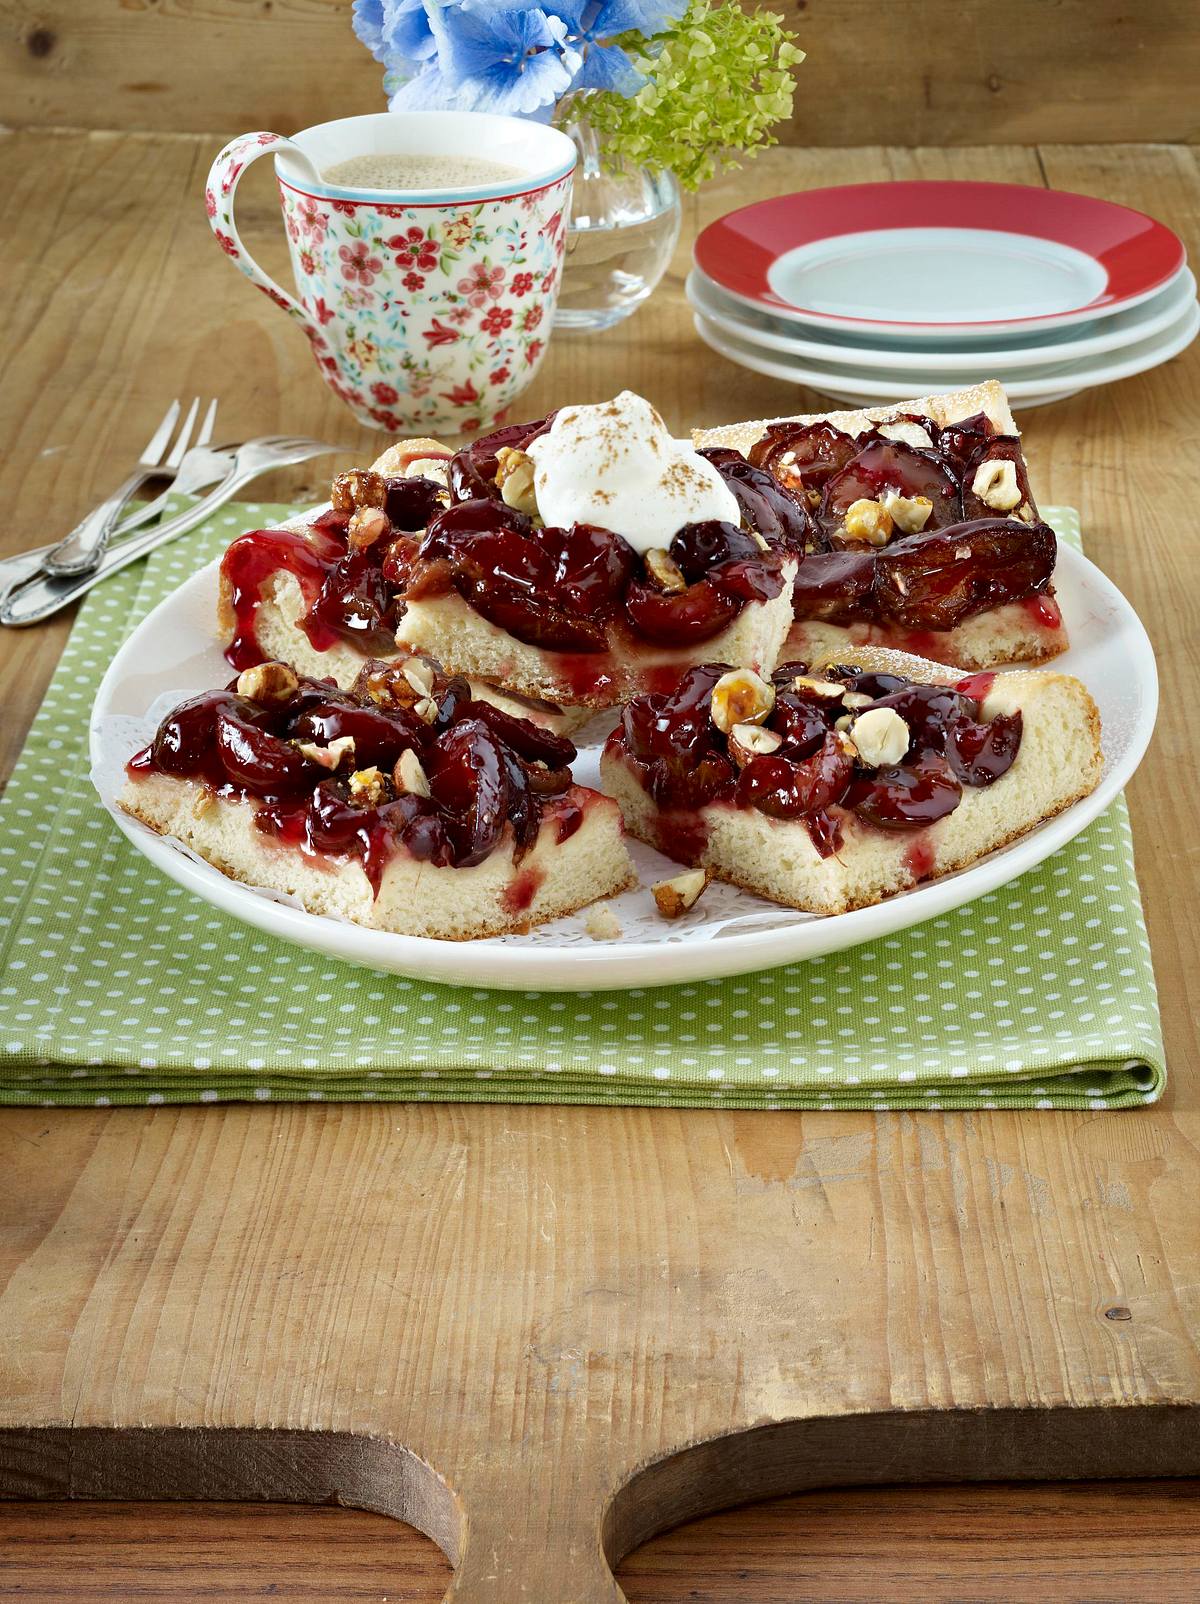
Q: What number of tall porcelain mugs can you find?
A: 1